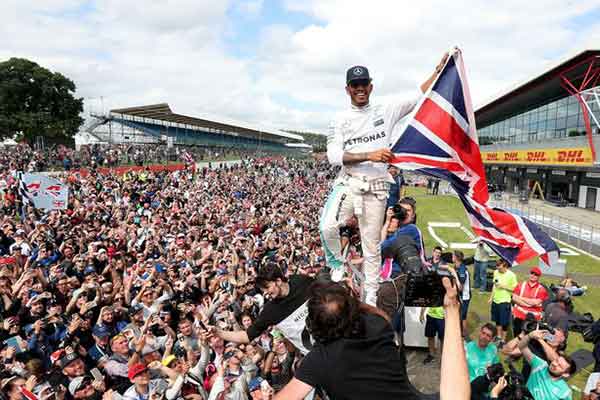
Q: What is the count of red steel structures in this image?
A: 1